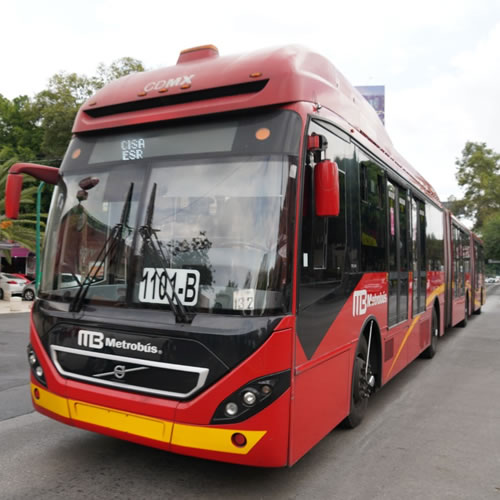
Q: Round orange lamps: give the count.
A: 2